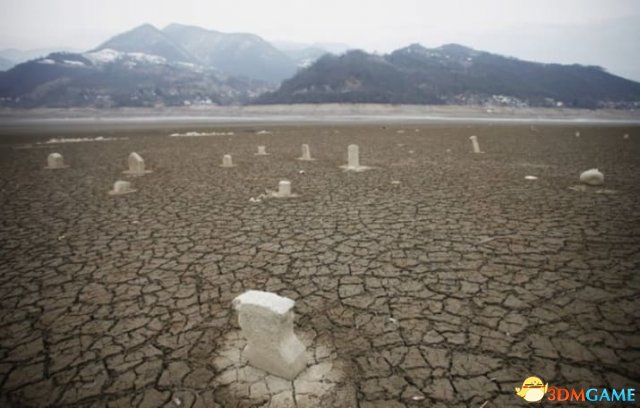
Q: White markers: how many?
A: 11